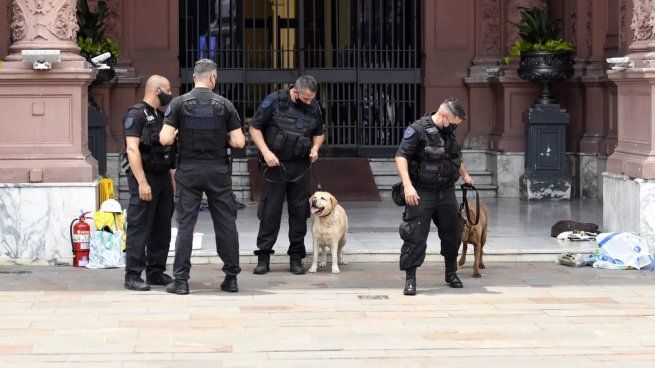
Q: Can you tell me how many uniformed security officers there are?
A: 4